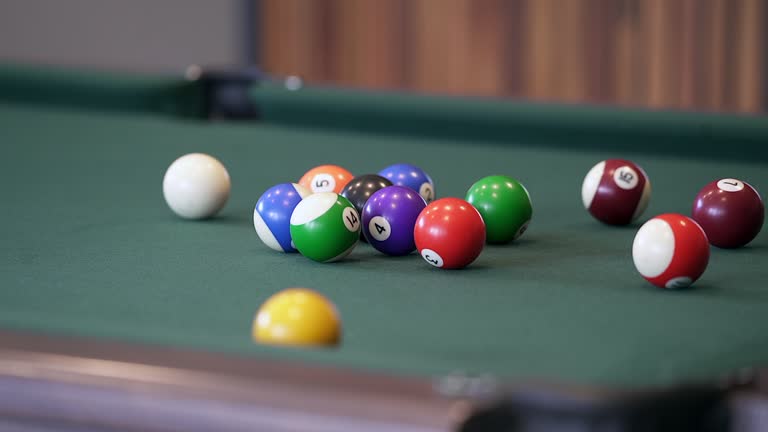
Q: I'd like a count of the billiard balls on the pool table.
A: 13